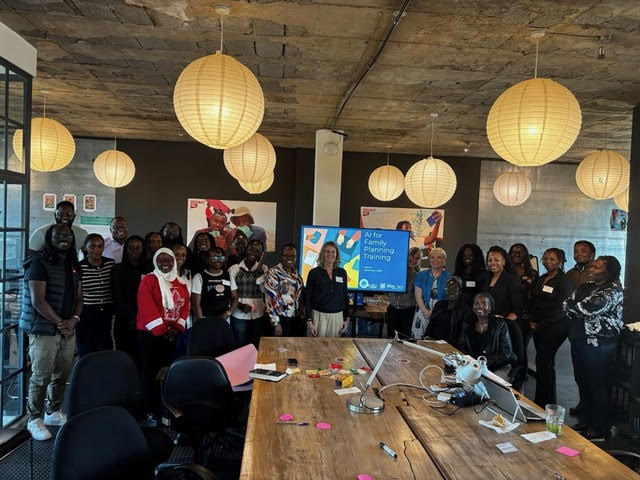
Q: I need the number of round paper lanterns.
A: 11